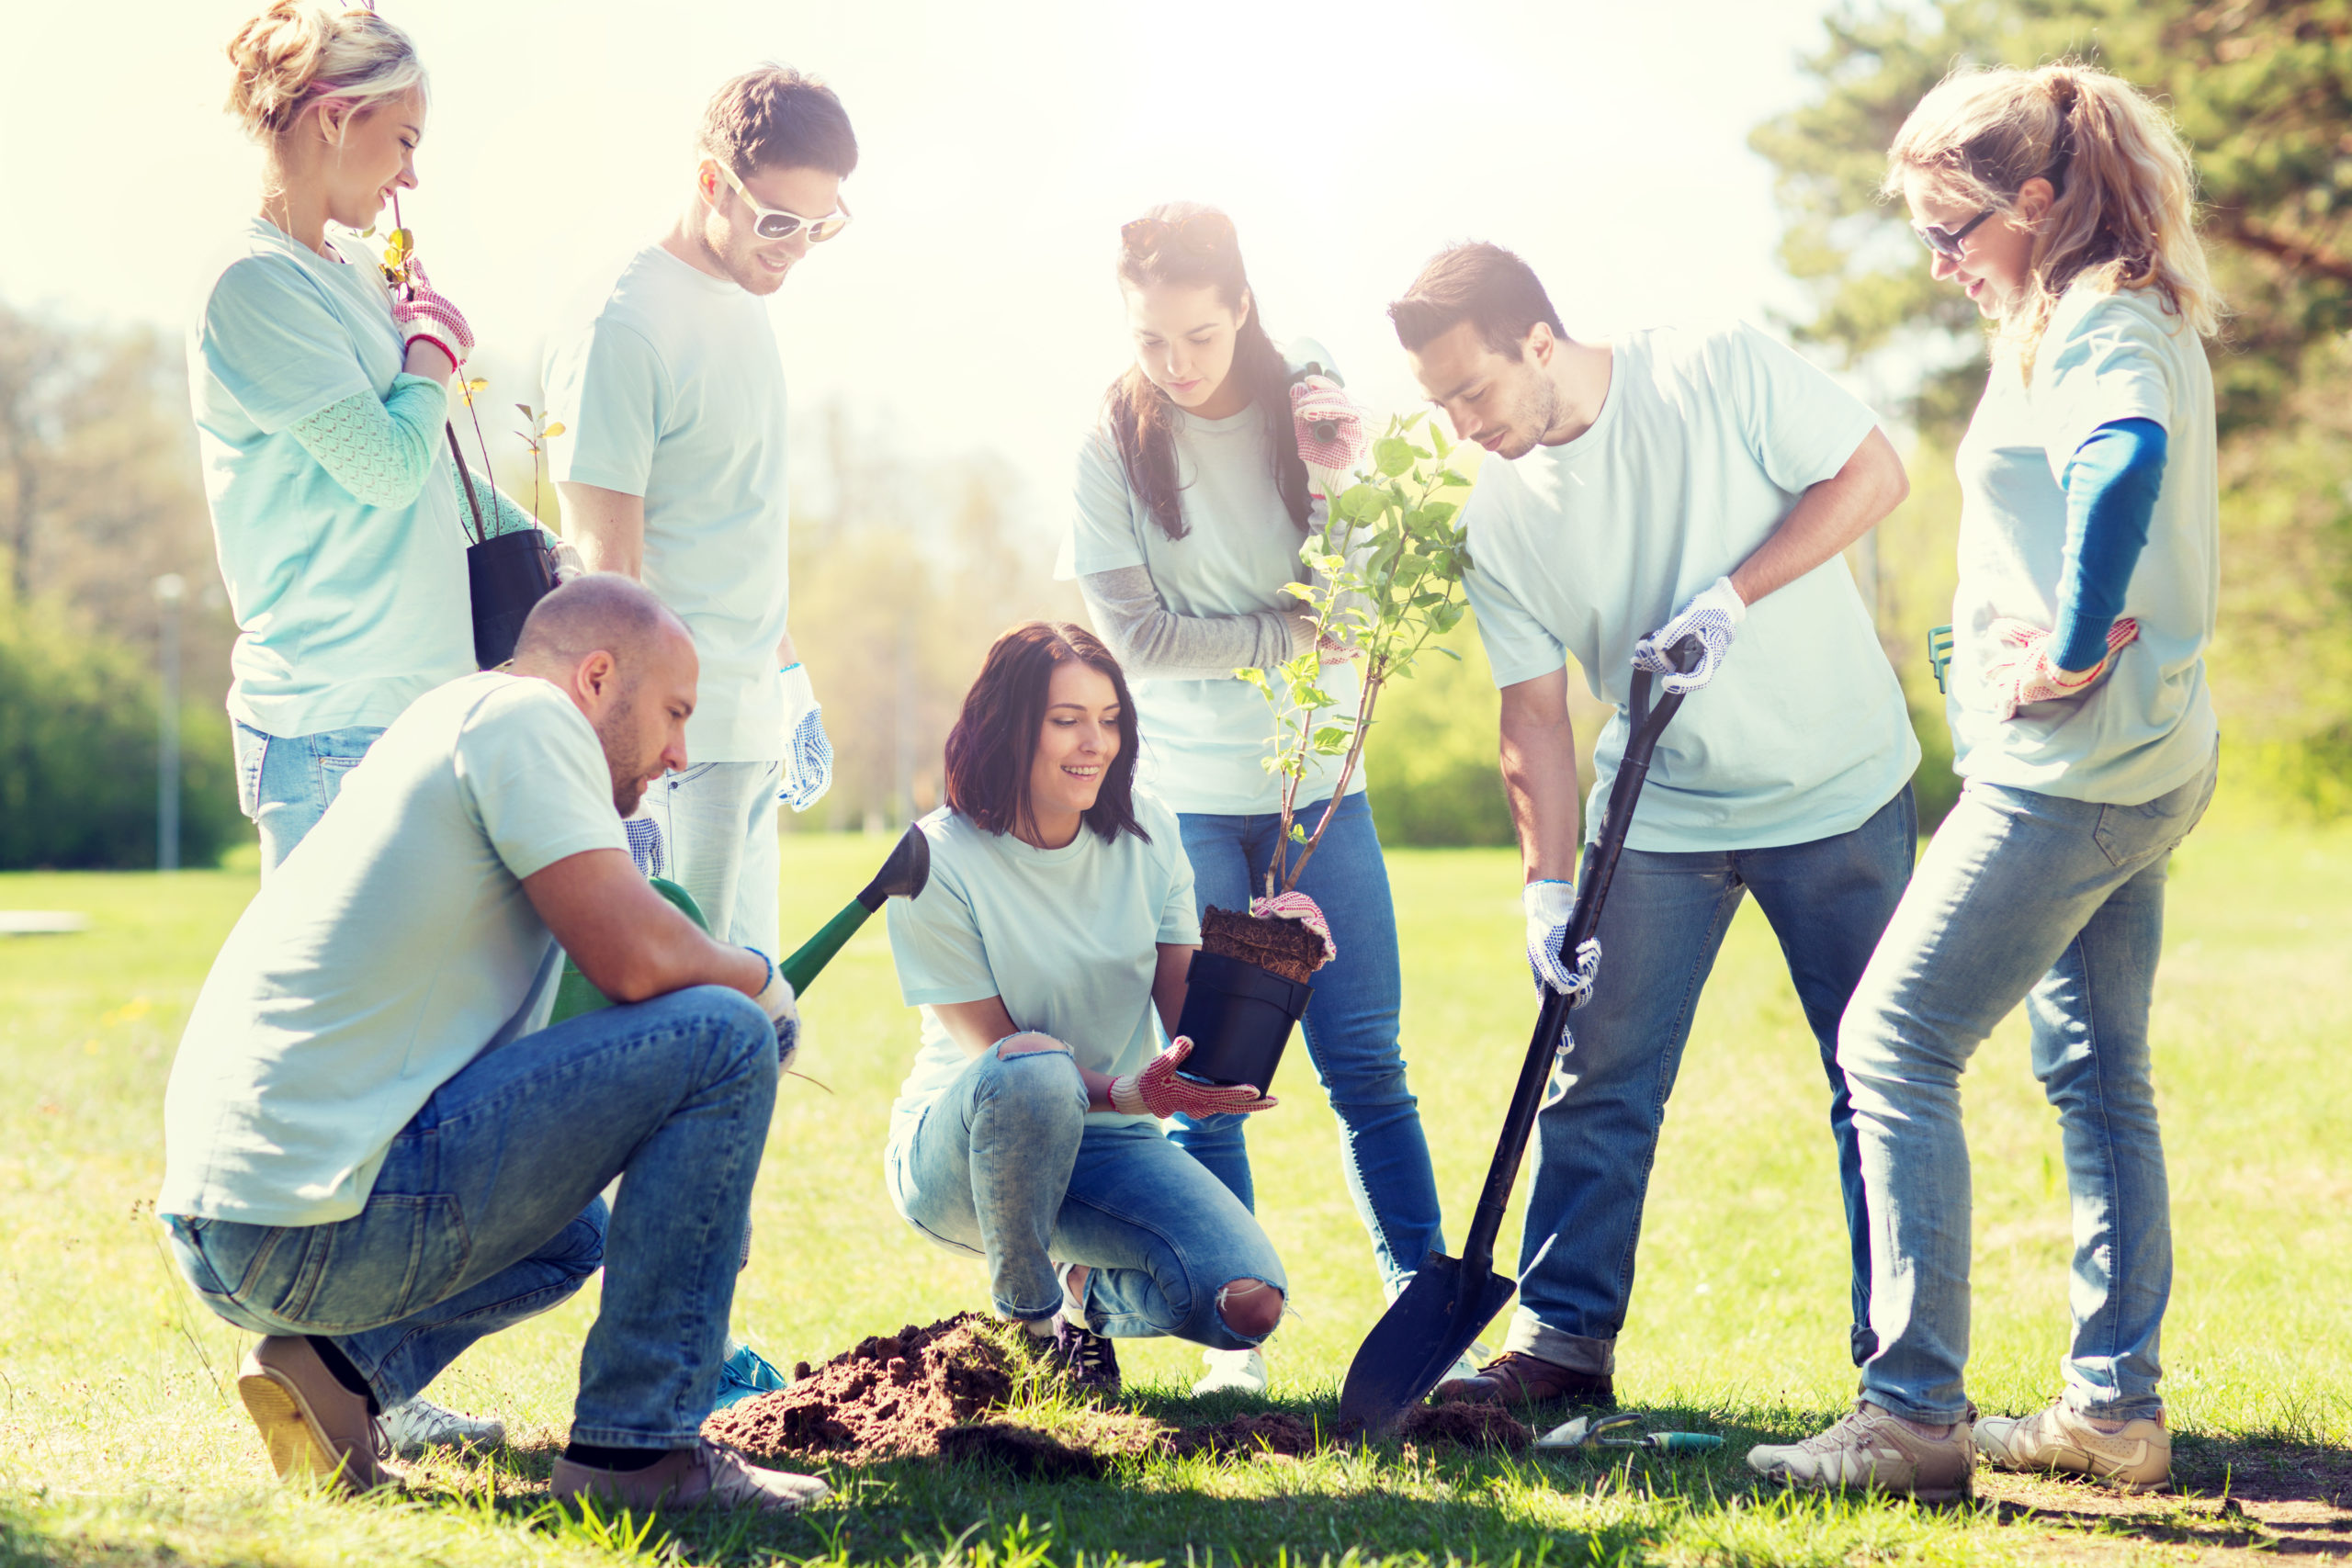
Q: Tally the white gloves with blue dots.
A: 5